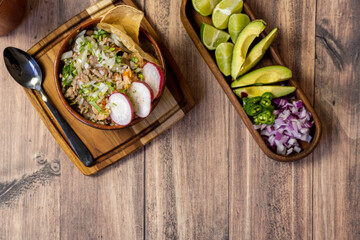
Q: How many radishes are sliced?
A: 3